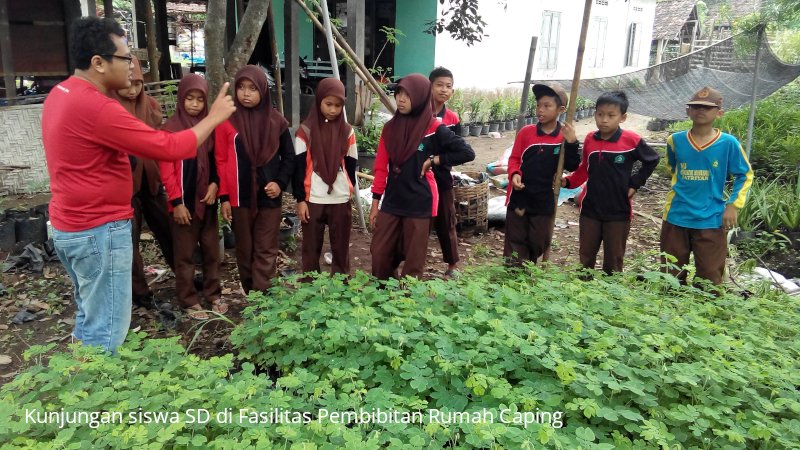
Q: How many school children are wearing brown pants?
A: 9